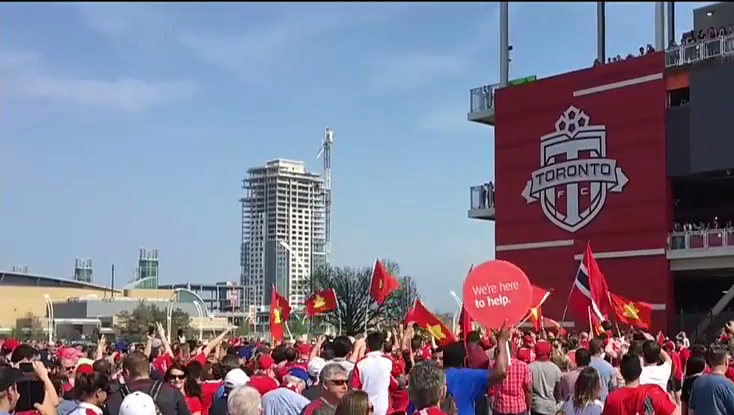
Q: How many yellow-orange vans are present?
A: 0